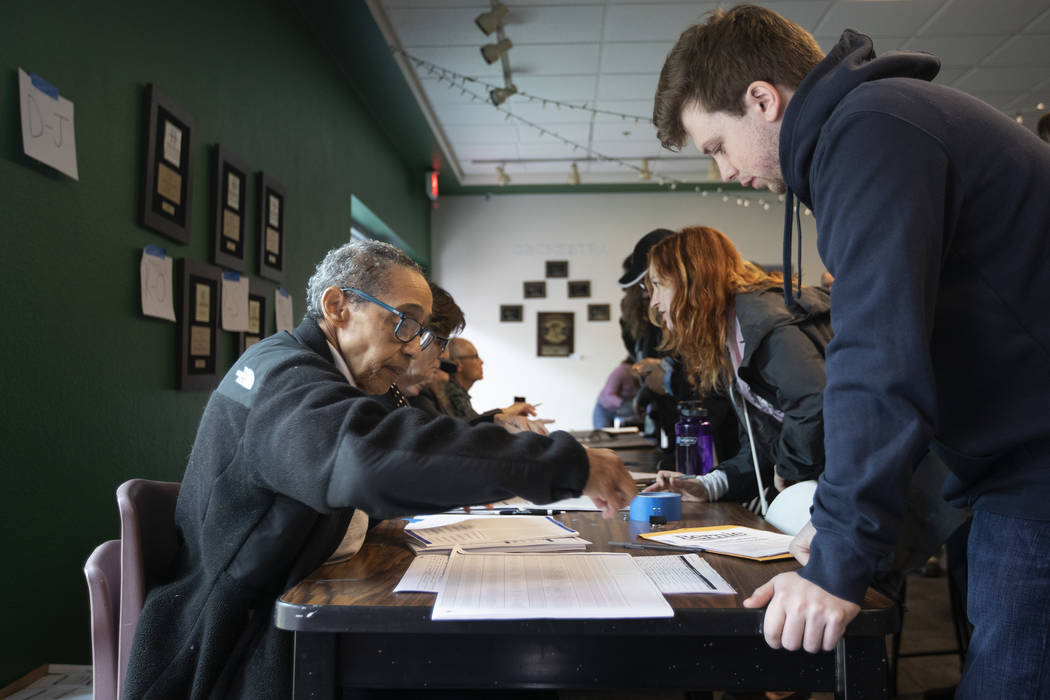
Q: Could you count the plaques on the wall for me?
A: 11